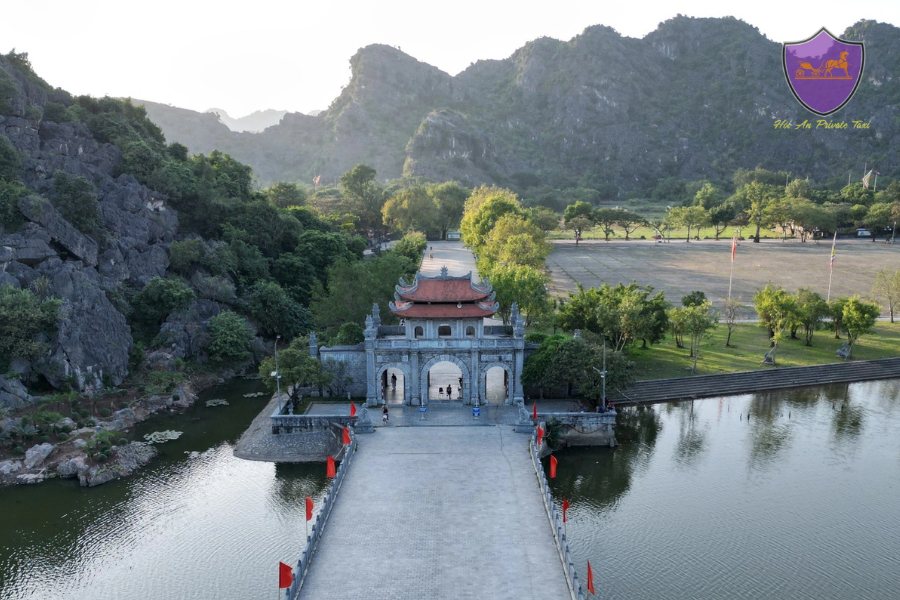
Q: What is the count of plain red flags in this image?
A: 10